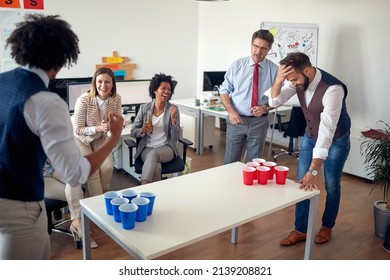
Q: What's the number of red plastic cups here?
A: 6